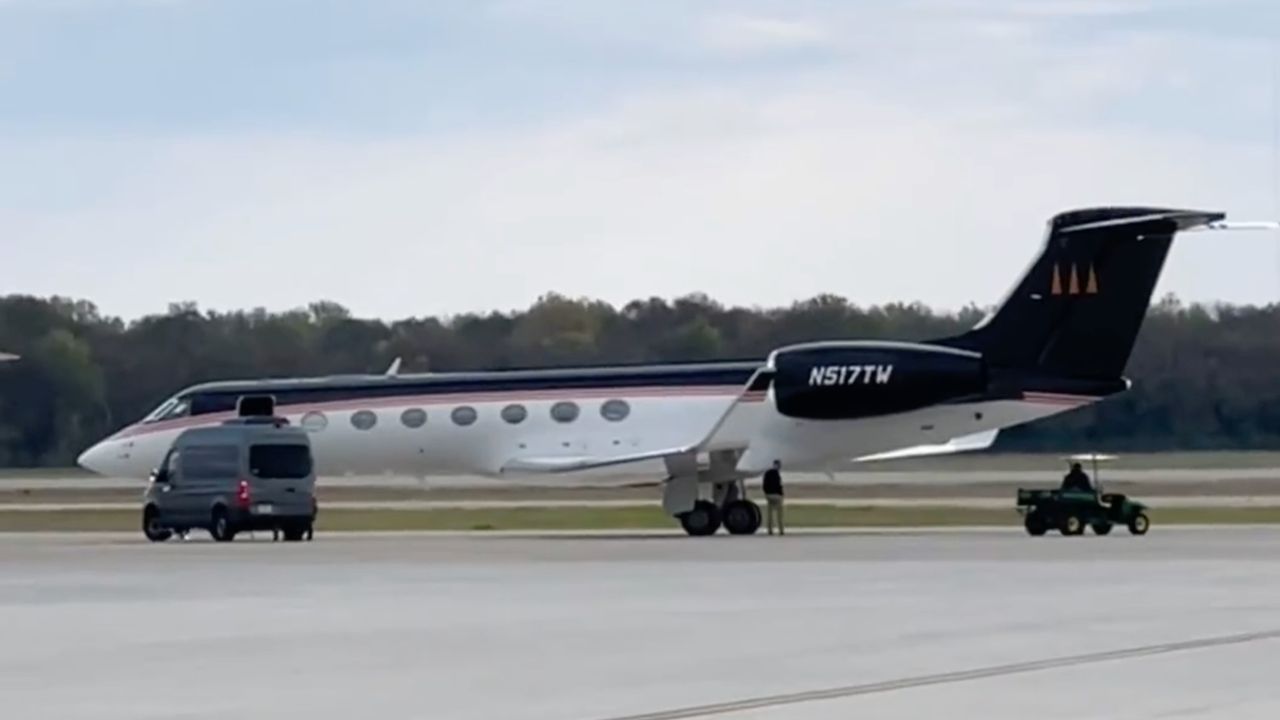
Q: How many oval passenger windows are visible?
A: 7